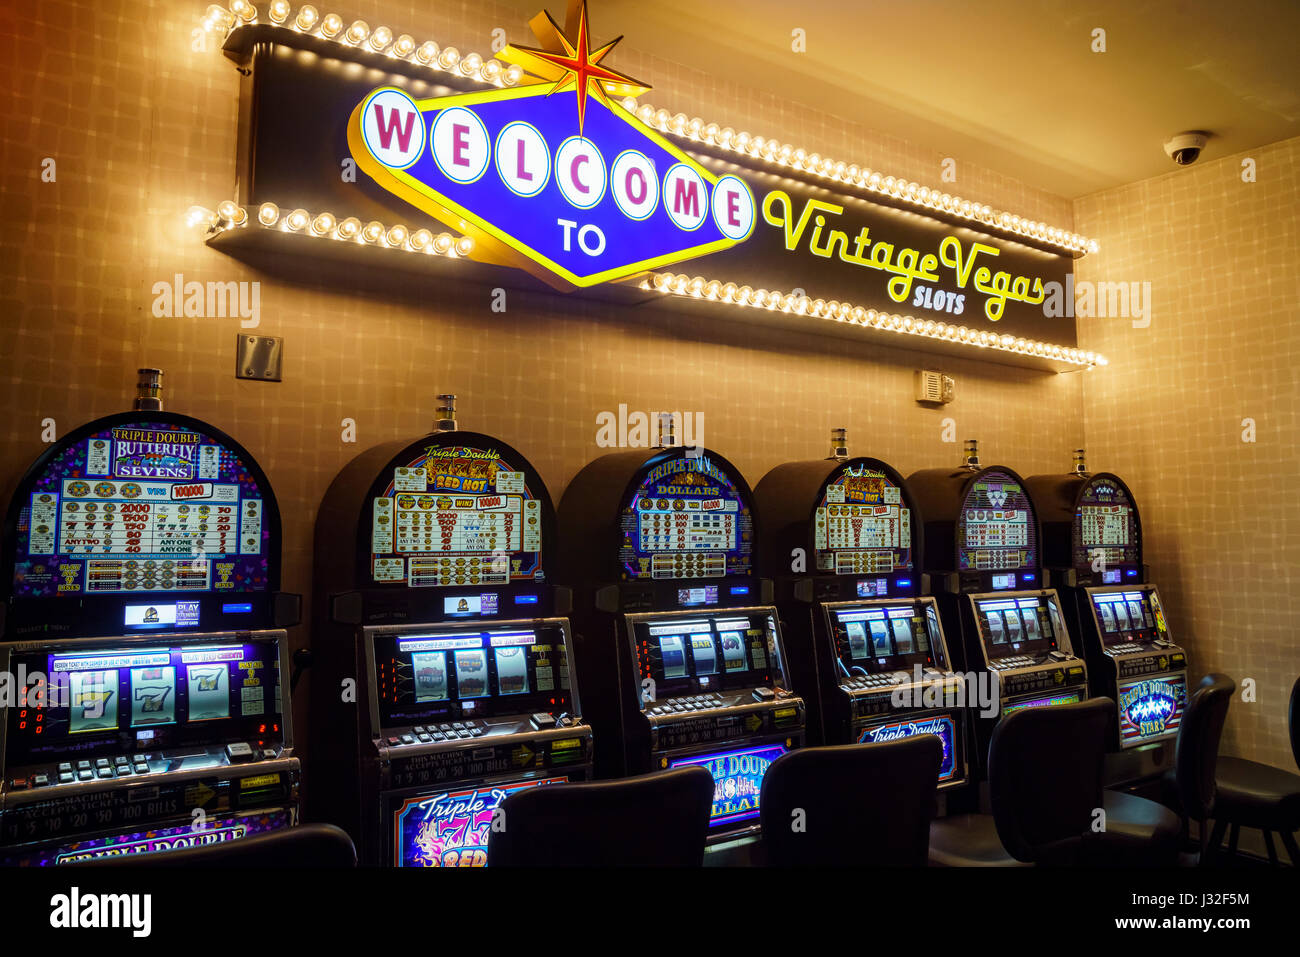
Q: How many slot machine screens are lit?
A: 6